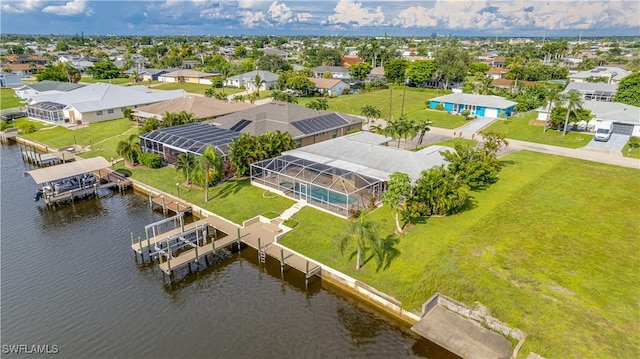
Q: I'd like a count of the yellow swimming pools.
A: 0